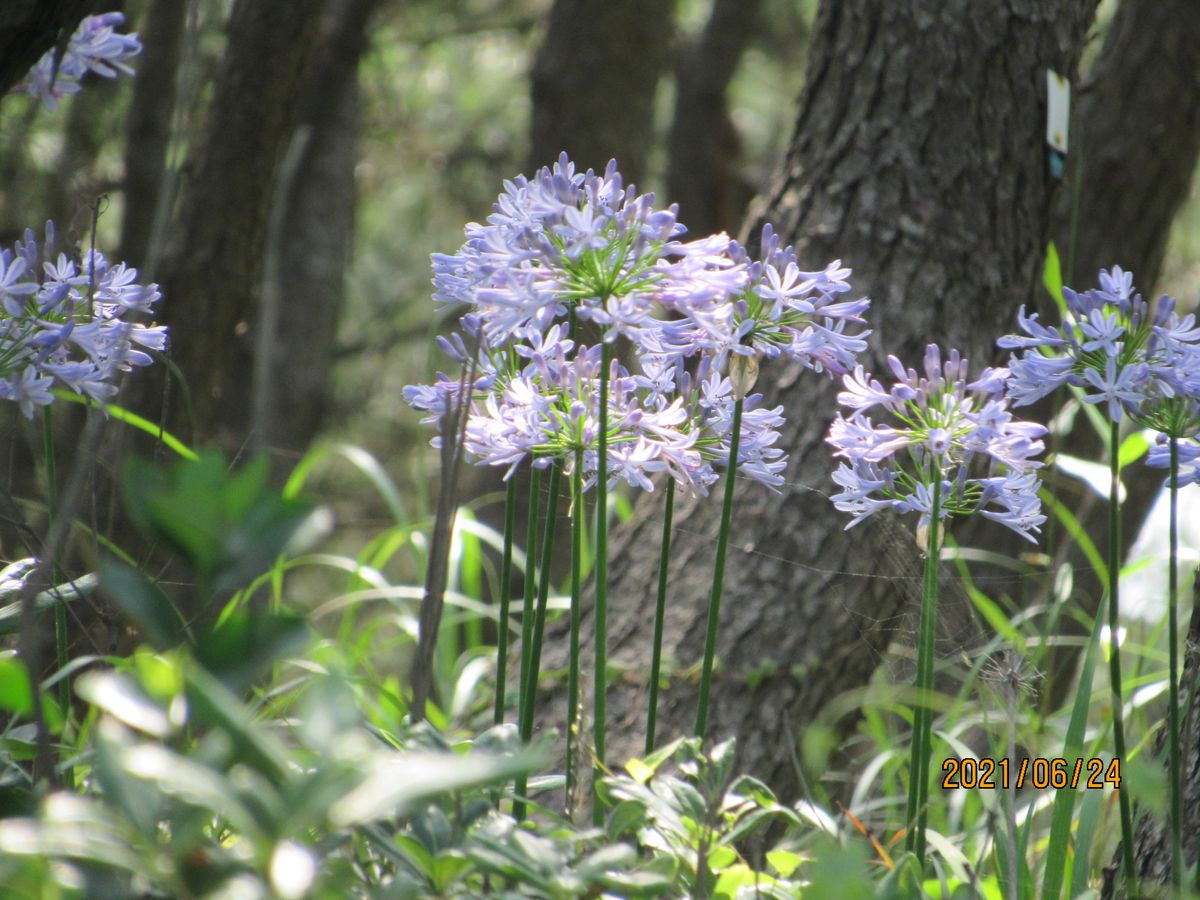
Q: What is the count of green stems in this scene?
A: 12